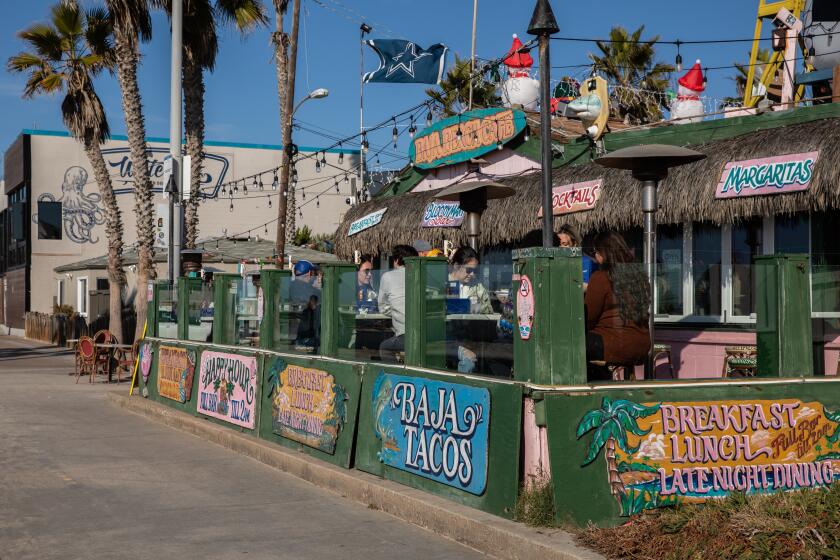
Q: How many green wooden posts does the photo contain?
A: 8